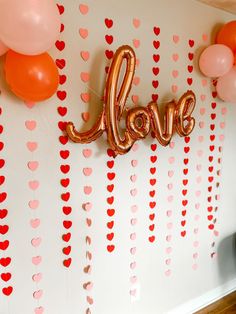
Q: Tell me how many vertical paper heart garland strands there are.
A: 12